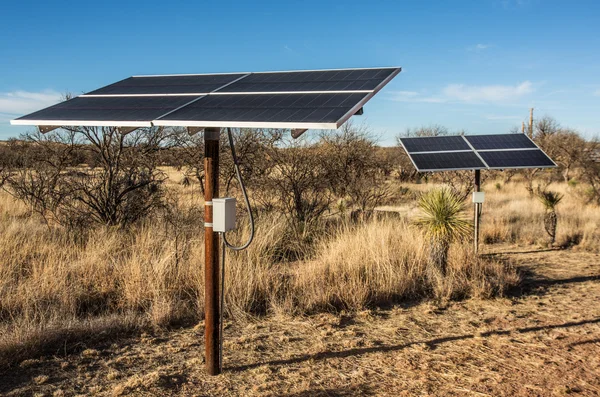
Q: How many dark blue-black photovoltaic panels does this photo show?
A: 8